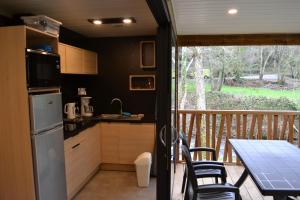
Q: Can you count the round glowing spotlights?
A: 3